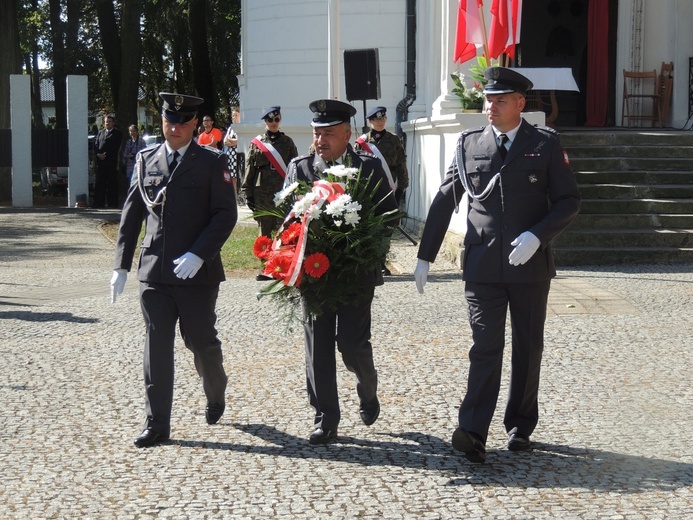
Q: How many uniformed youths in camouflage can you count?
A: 2